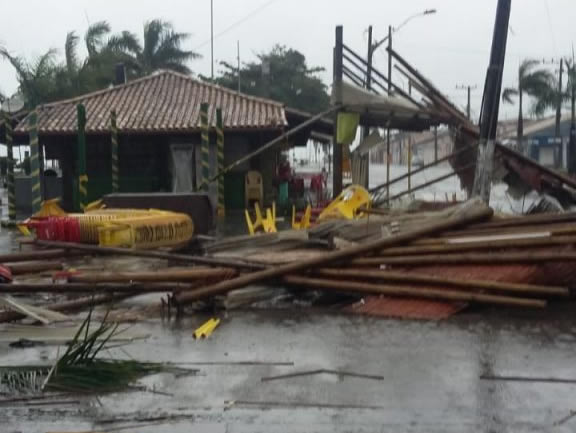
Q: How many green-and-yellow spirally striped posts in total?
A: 6